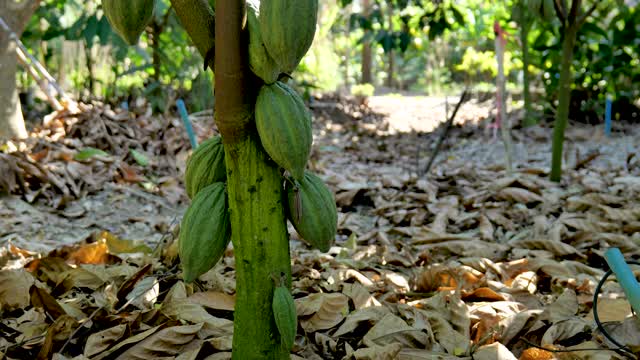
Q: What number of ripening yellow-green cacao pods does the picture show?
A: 8